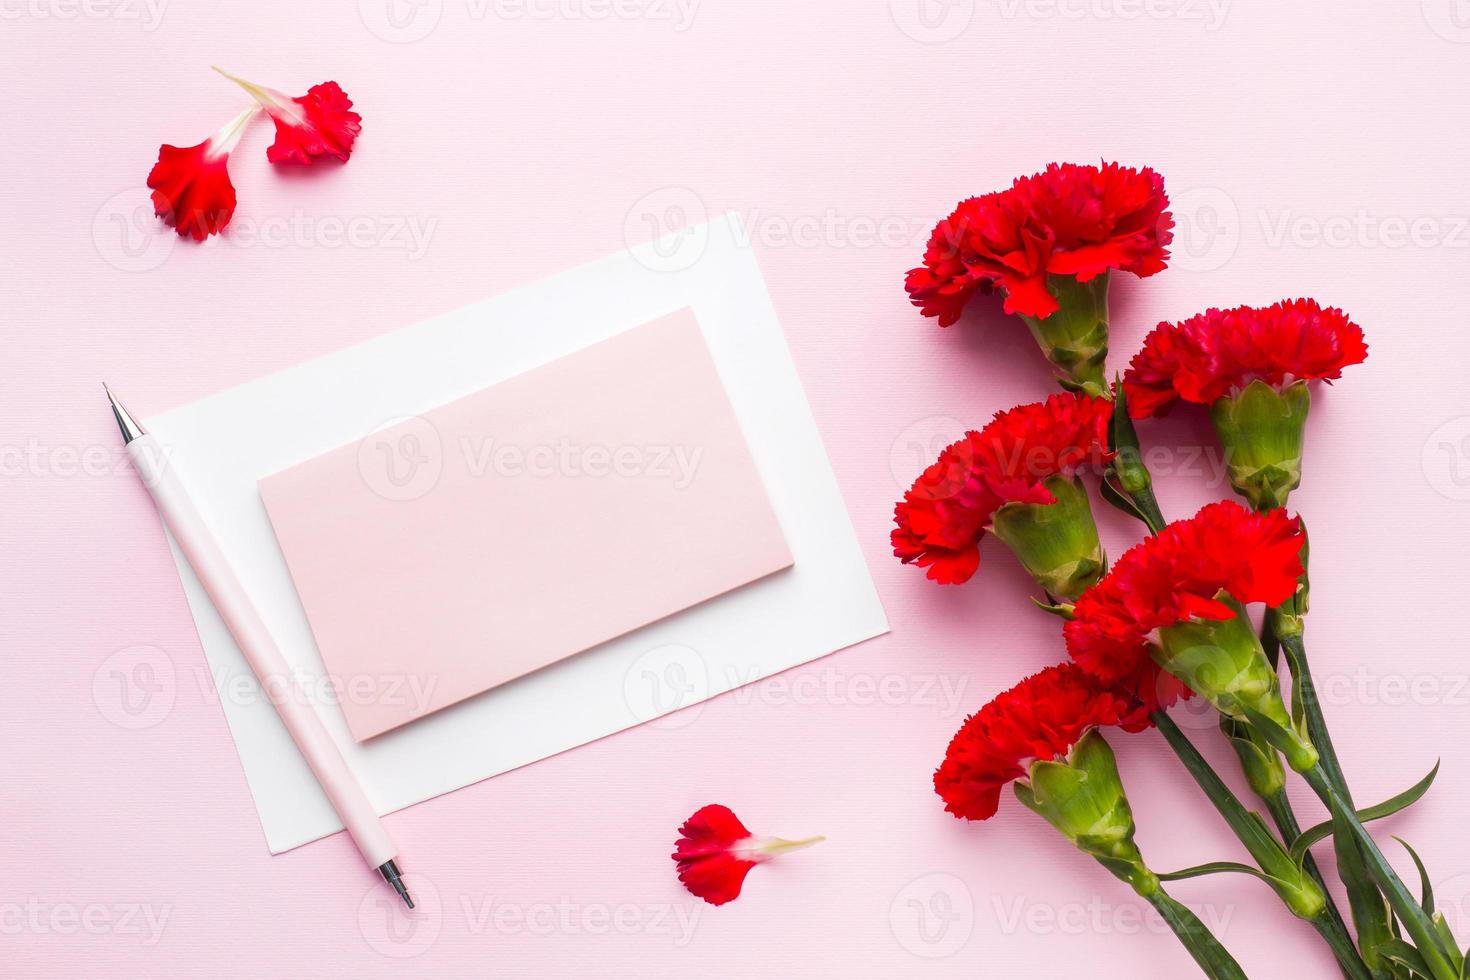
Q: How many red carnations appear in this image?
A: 5